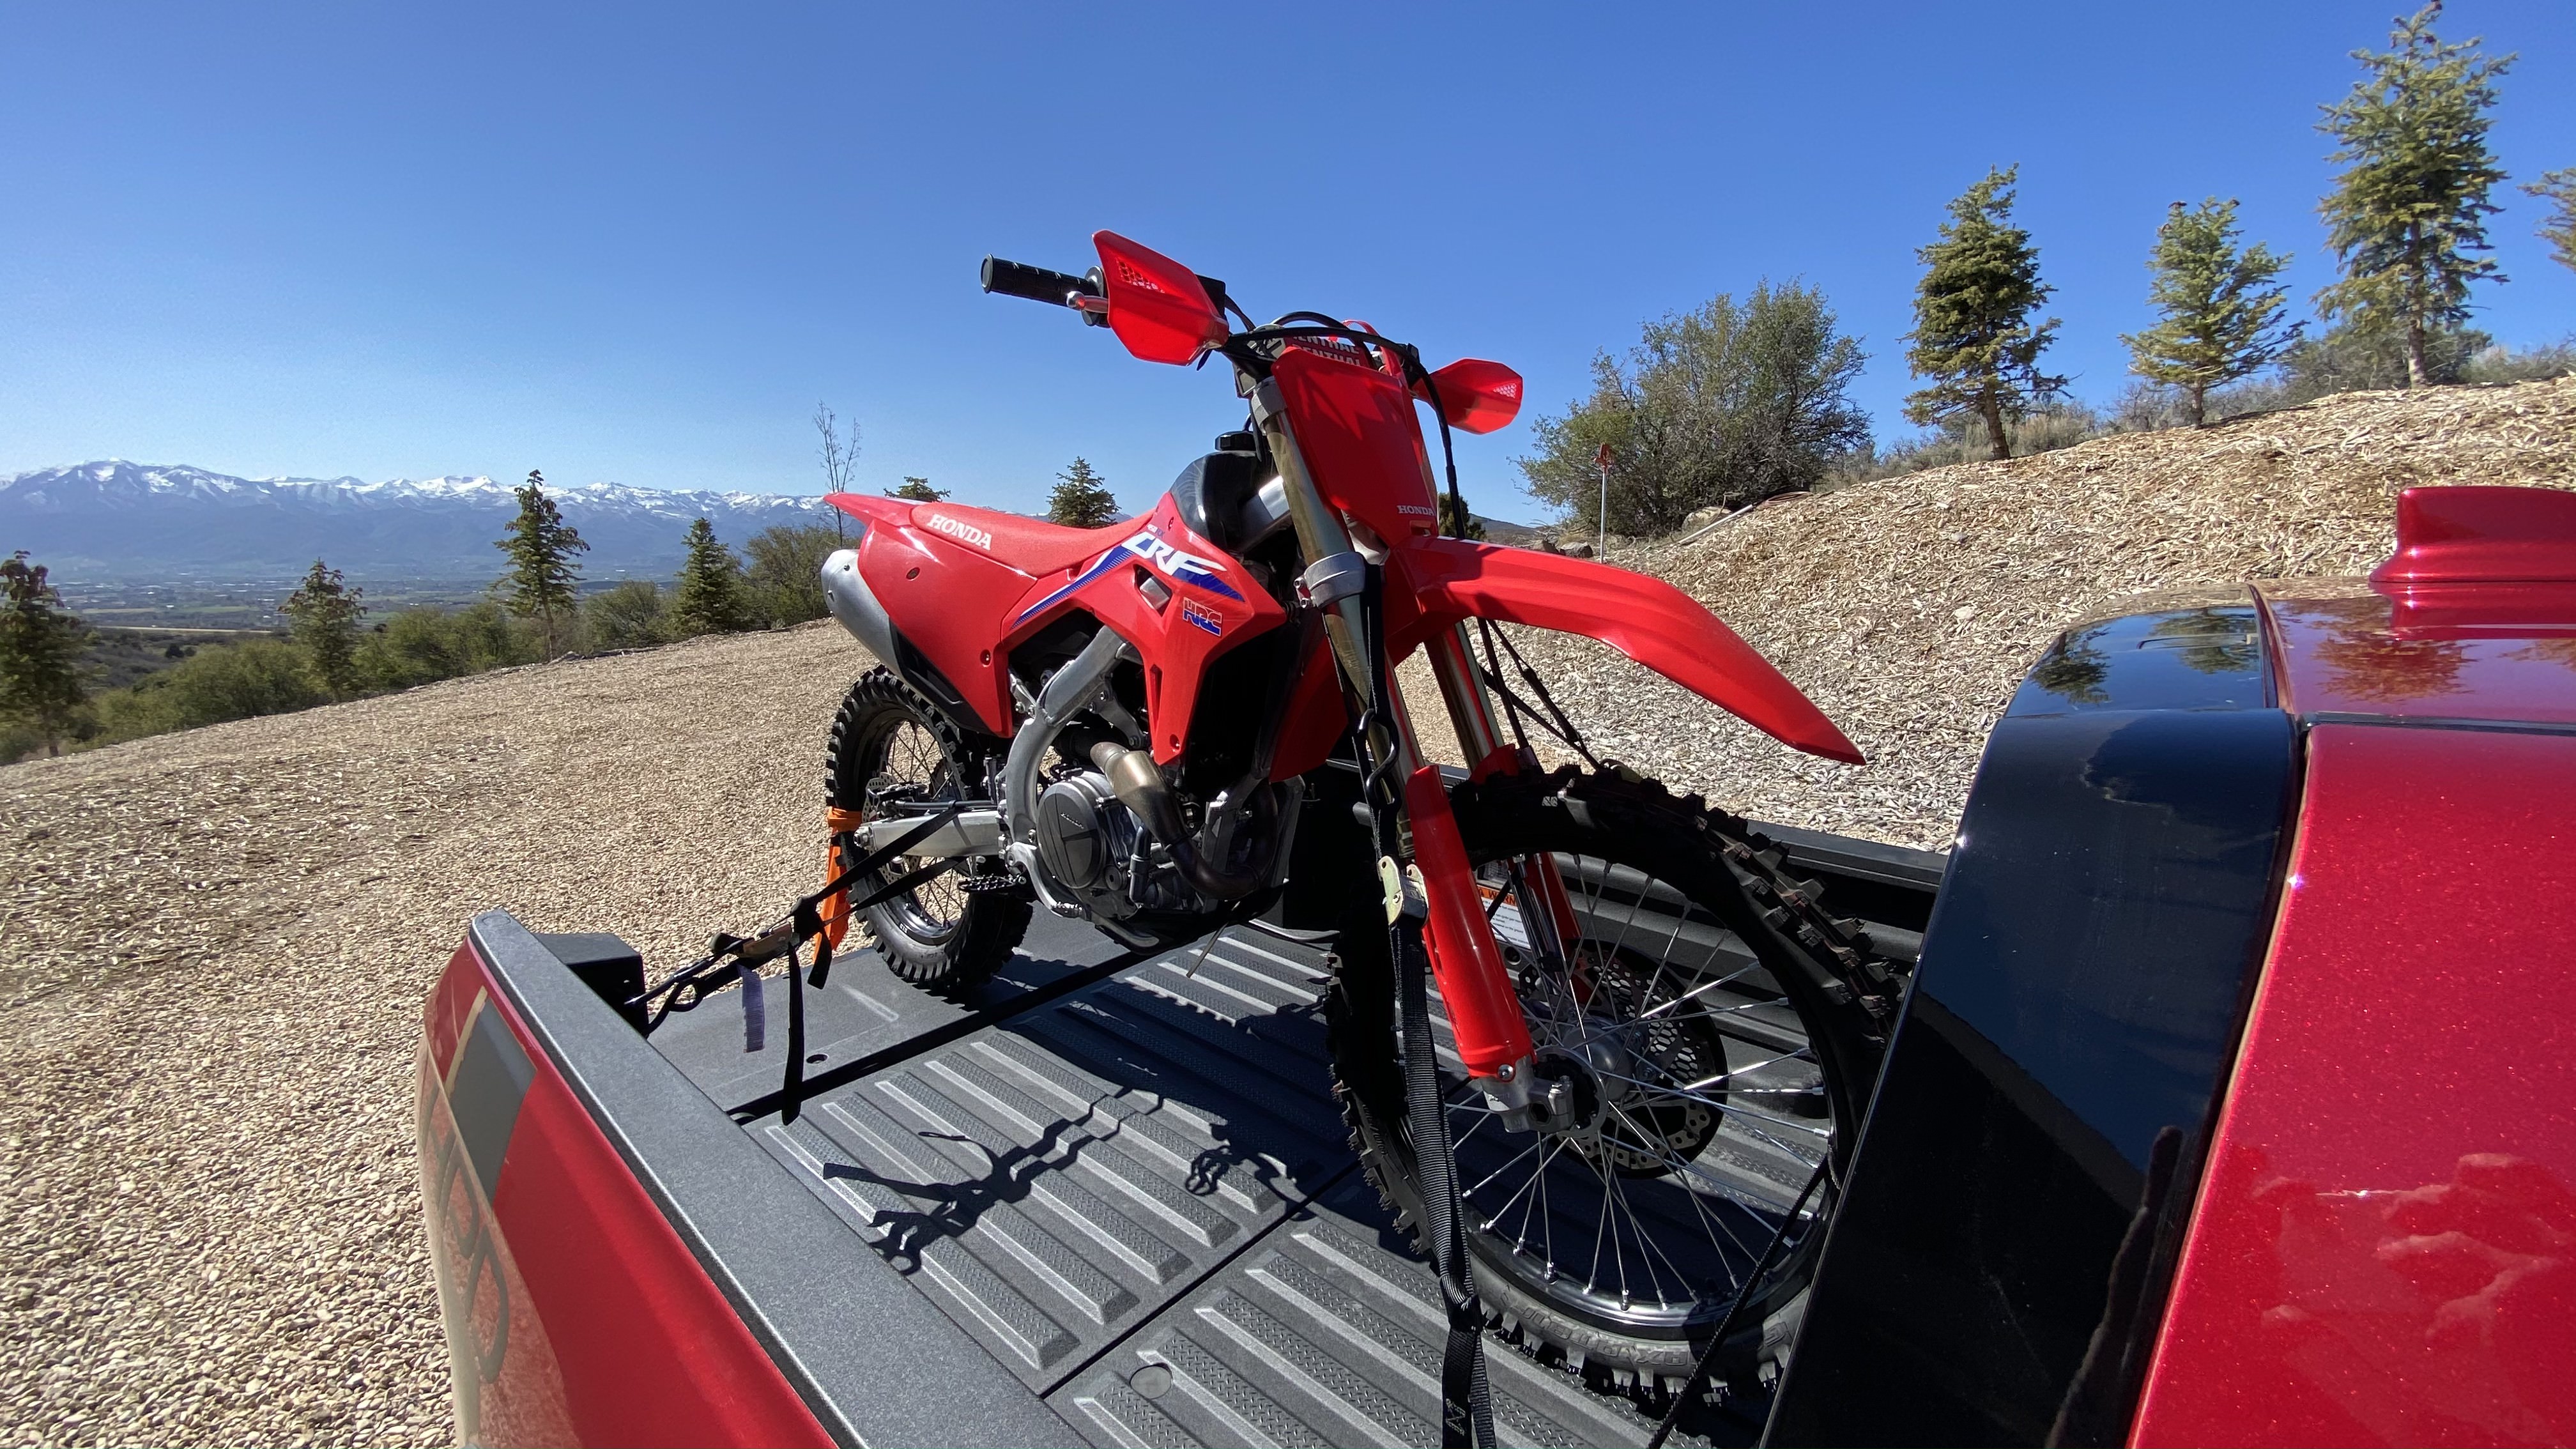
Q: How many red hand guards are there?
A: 2